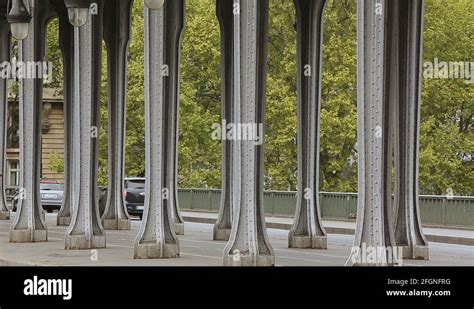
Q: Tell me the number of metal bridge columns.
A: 12